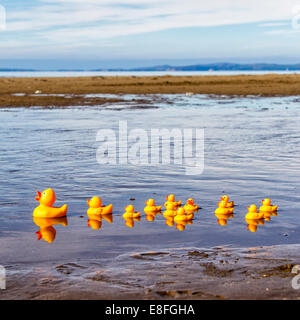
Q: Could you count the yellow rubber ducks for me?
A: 12